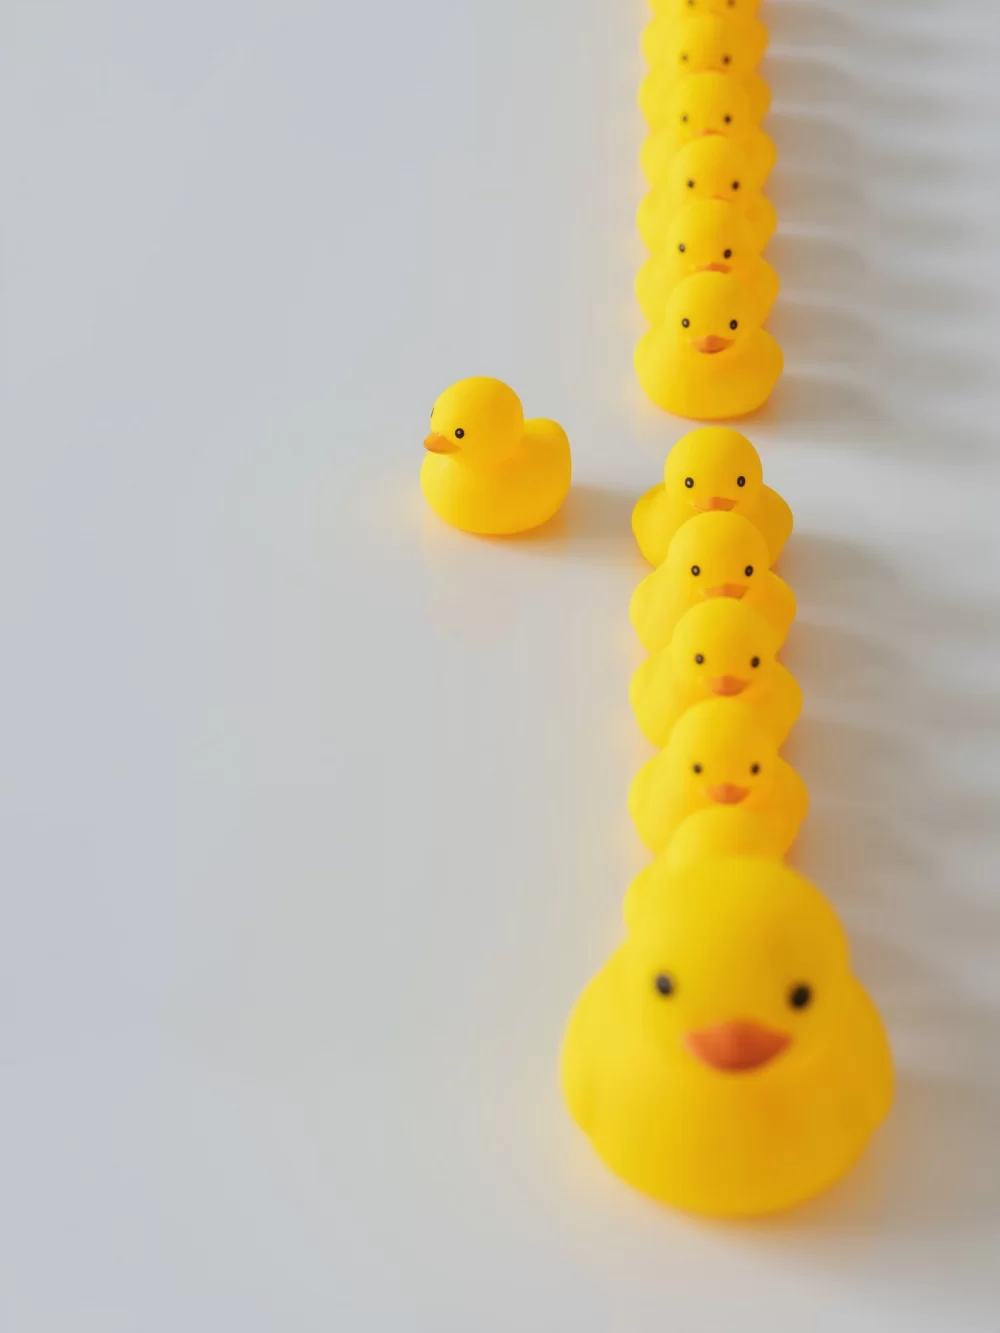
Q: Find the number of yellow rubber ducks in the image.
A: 13